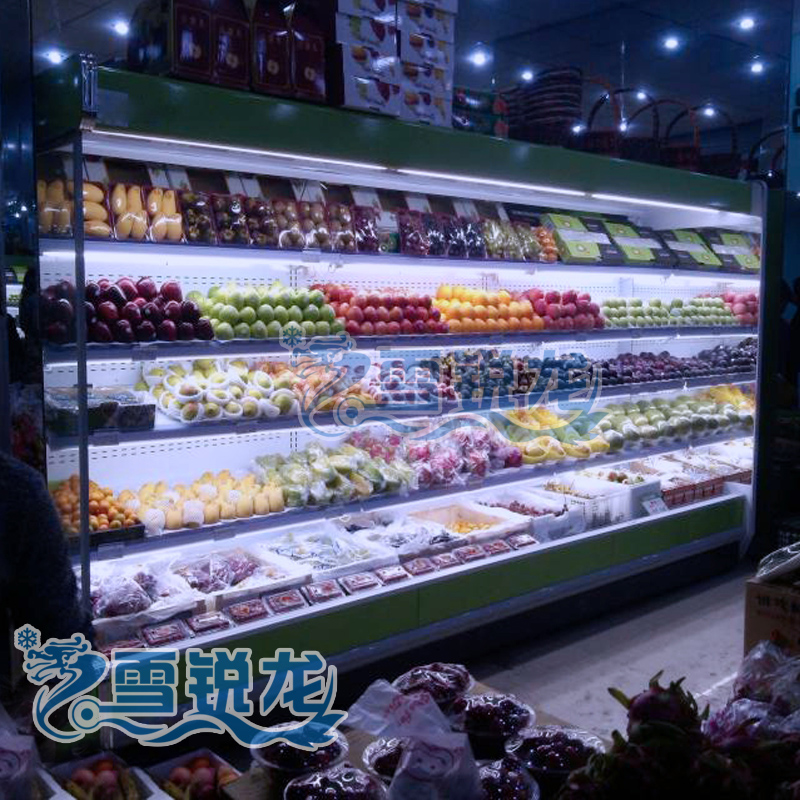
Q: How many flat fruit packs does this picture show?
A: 13